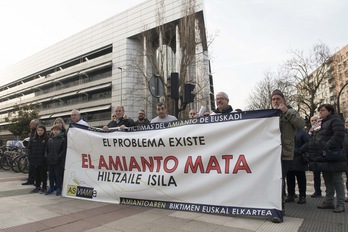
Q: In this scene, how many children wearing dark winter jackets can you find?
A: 2